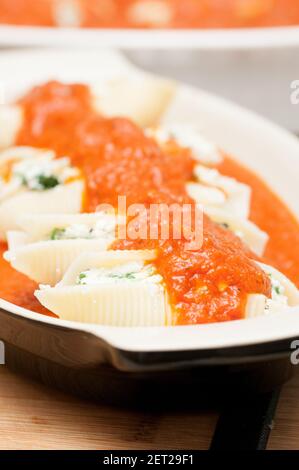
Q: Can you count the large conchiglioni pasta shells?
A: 9